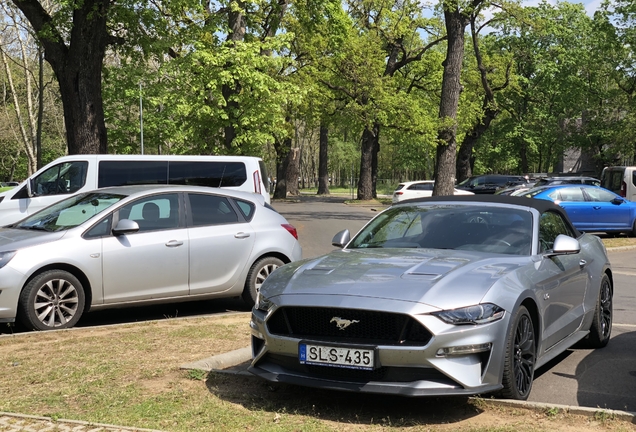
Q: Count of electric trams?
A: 0